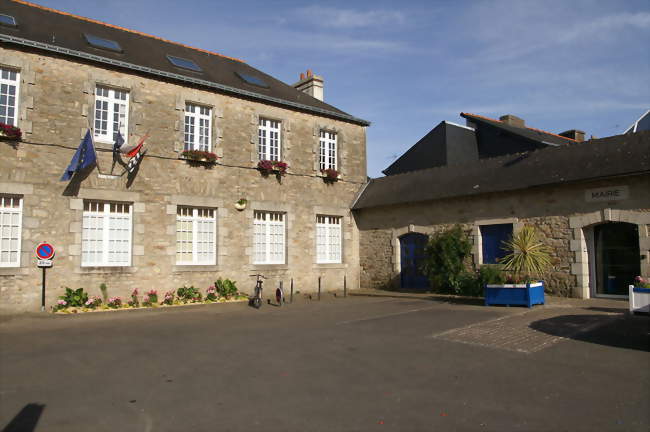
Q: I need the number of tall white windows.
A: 10